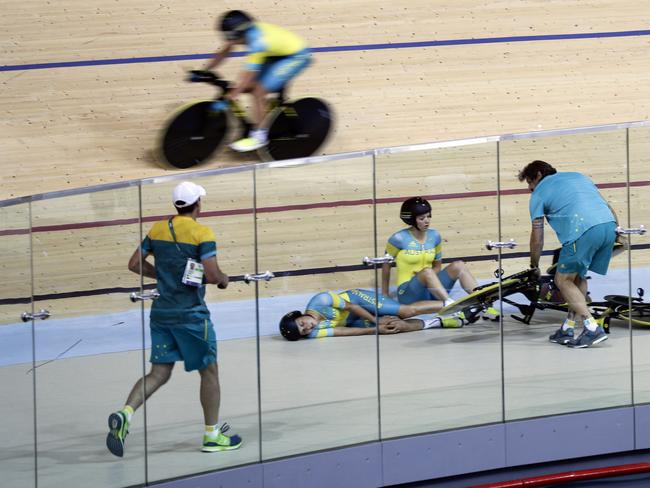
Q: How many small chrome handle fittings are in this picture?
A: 6